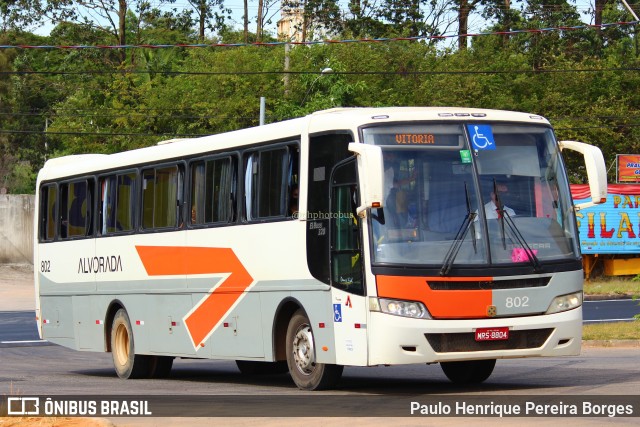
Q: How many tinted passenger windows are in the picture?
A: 6